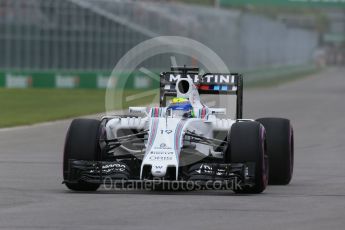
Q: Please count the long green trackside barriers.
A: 1